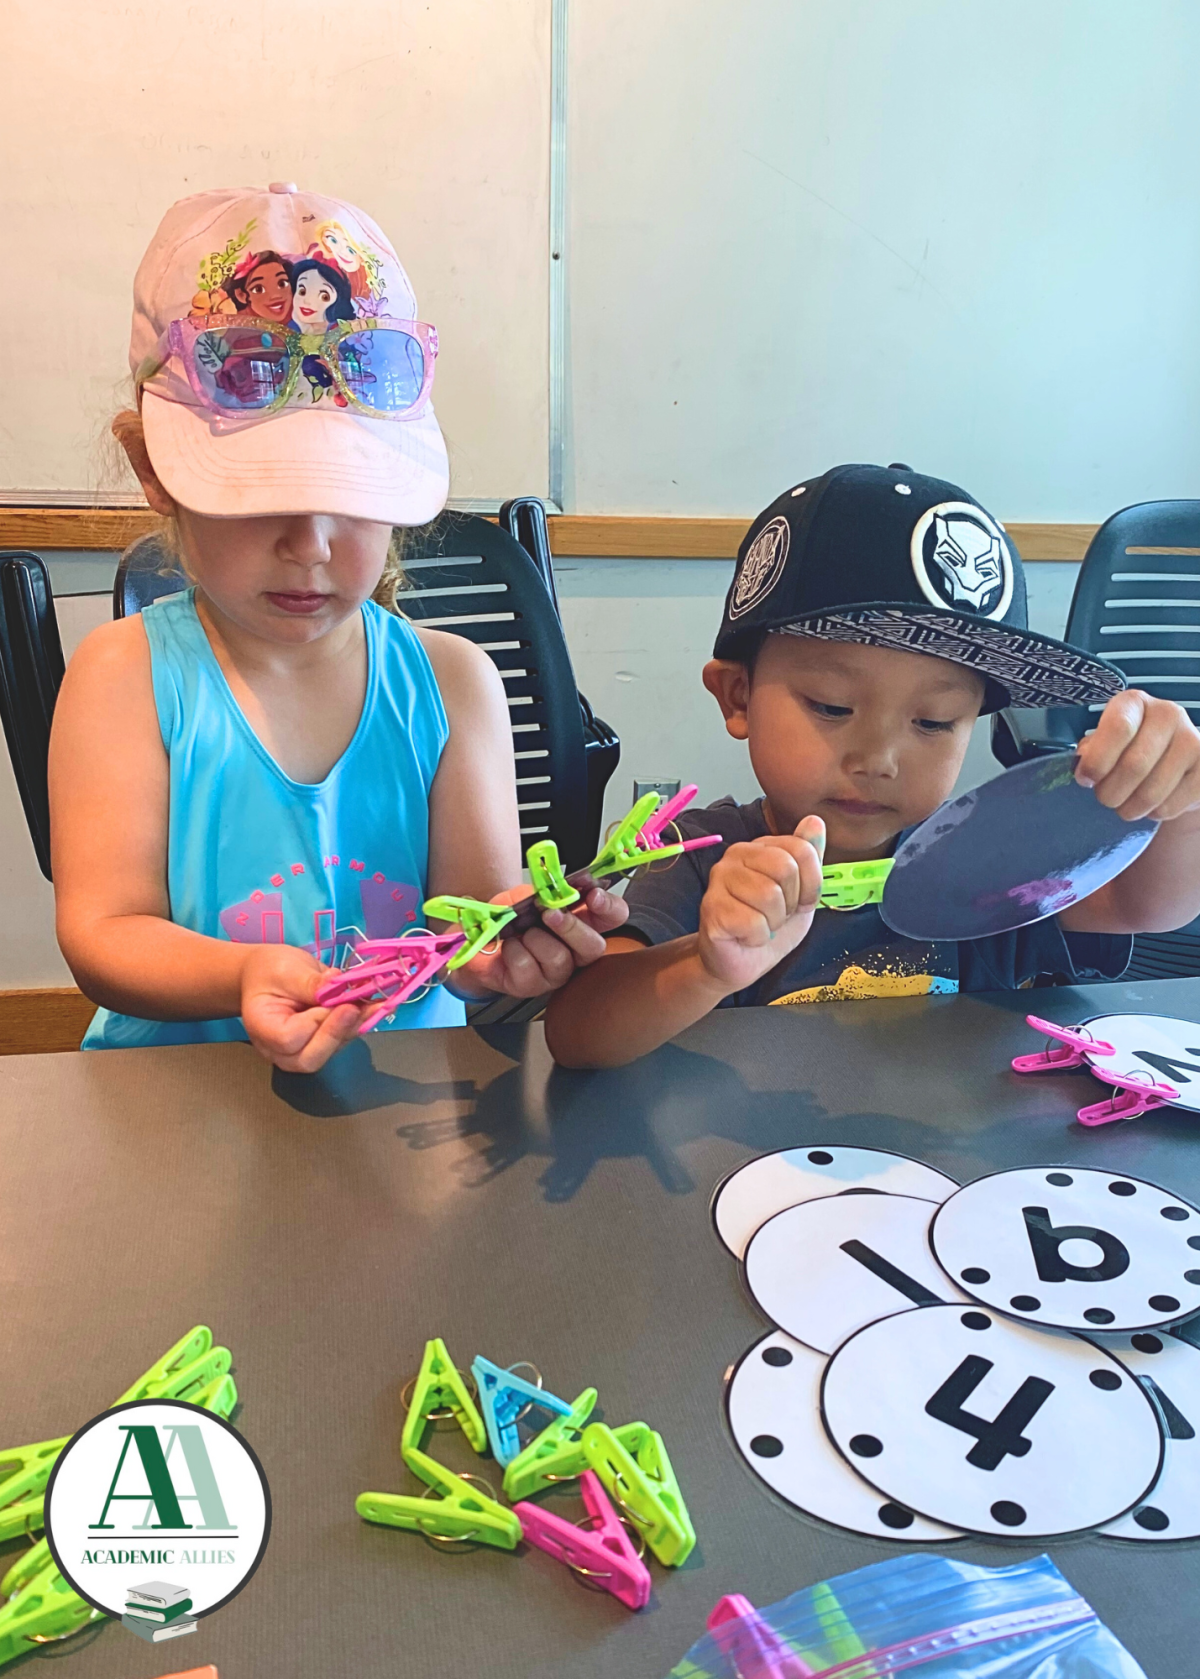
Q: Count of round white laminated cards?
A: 7